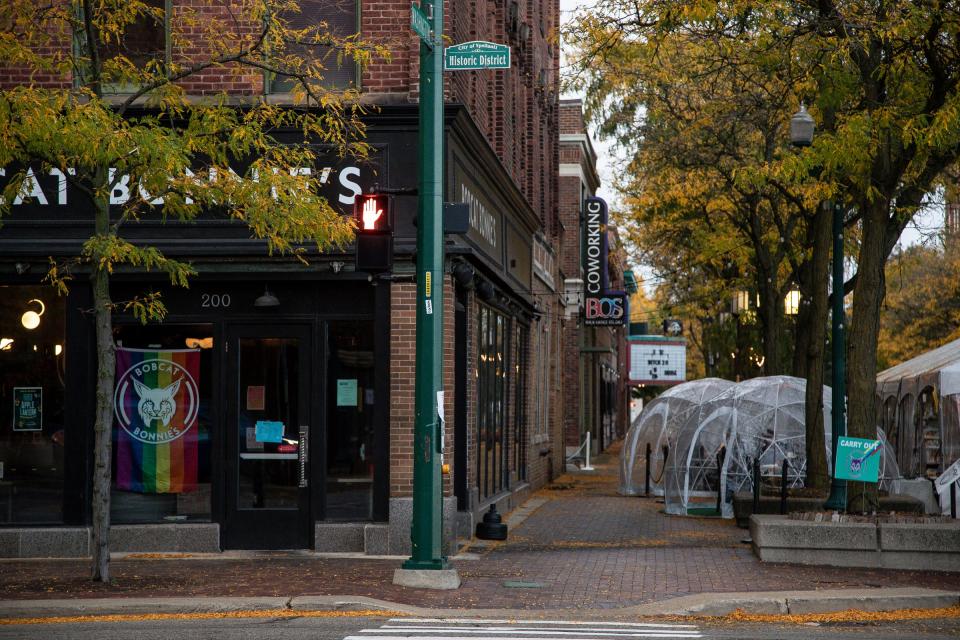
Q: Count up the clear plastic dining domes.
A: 2